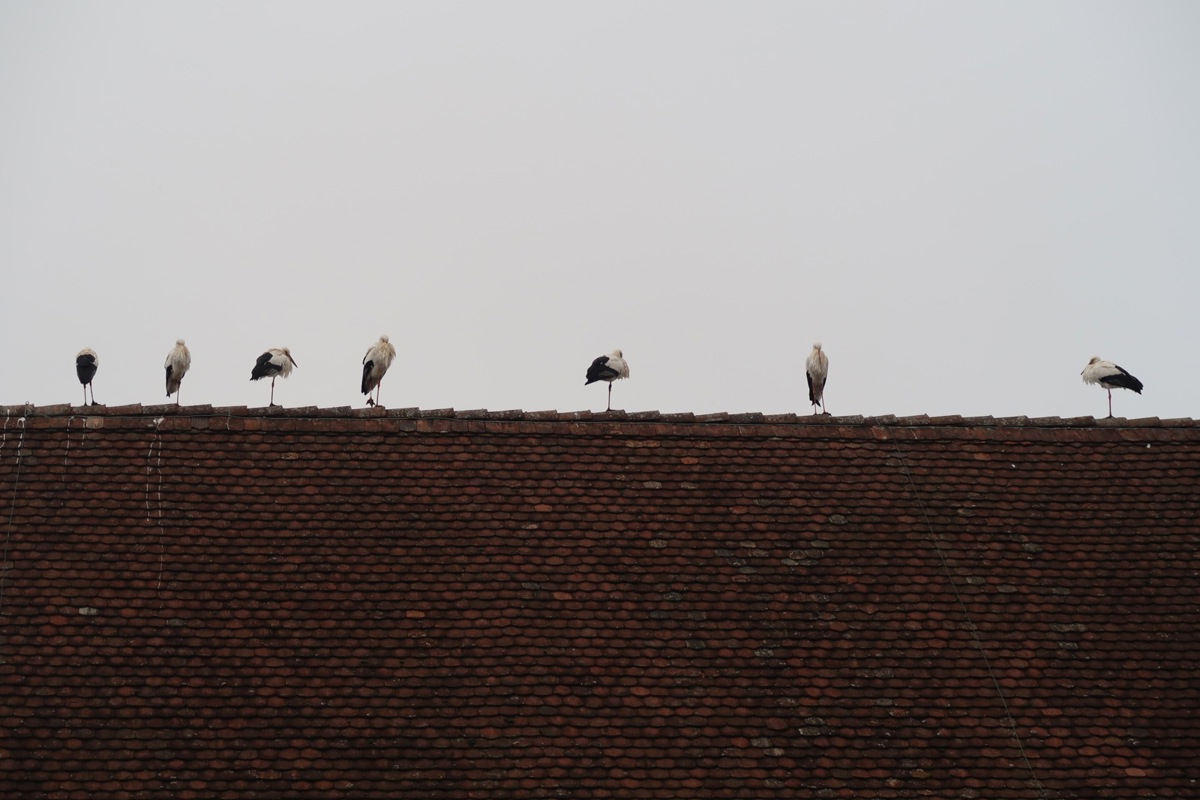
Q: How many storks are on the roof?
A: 7